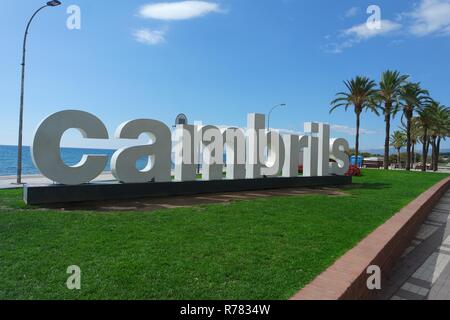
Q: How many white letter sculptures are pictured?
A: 8